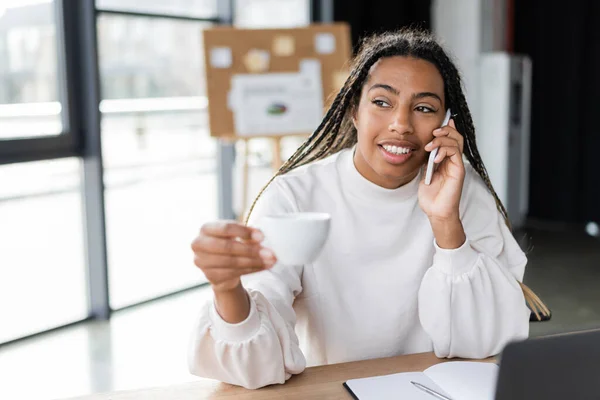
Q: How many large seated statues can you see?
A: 0